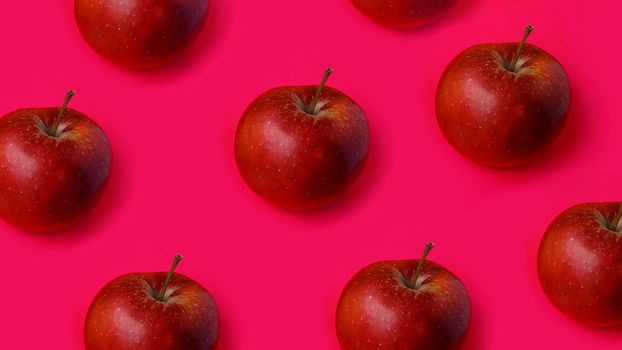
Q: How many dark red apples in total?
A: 8